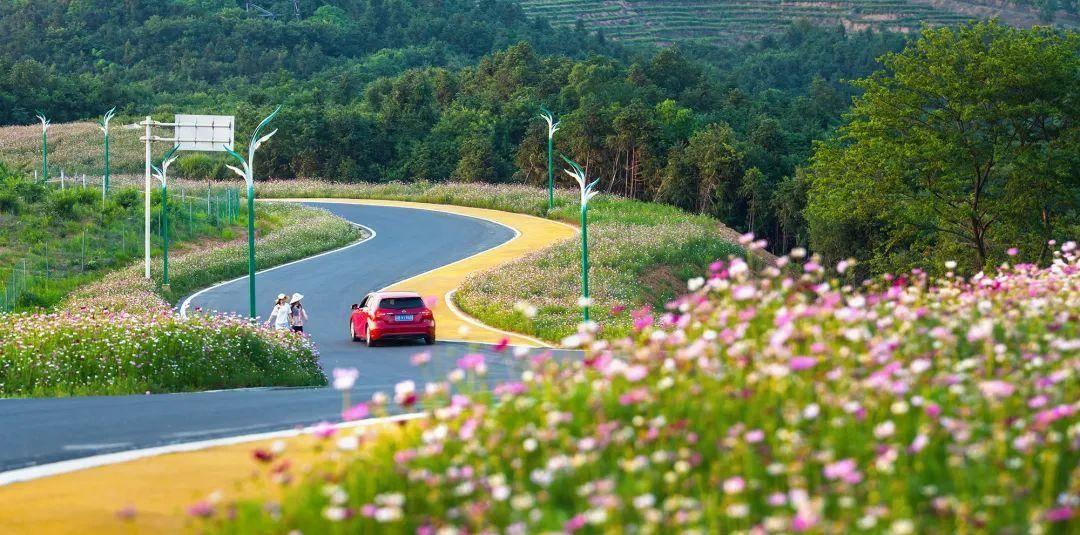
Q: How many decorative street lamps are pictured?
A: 6